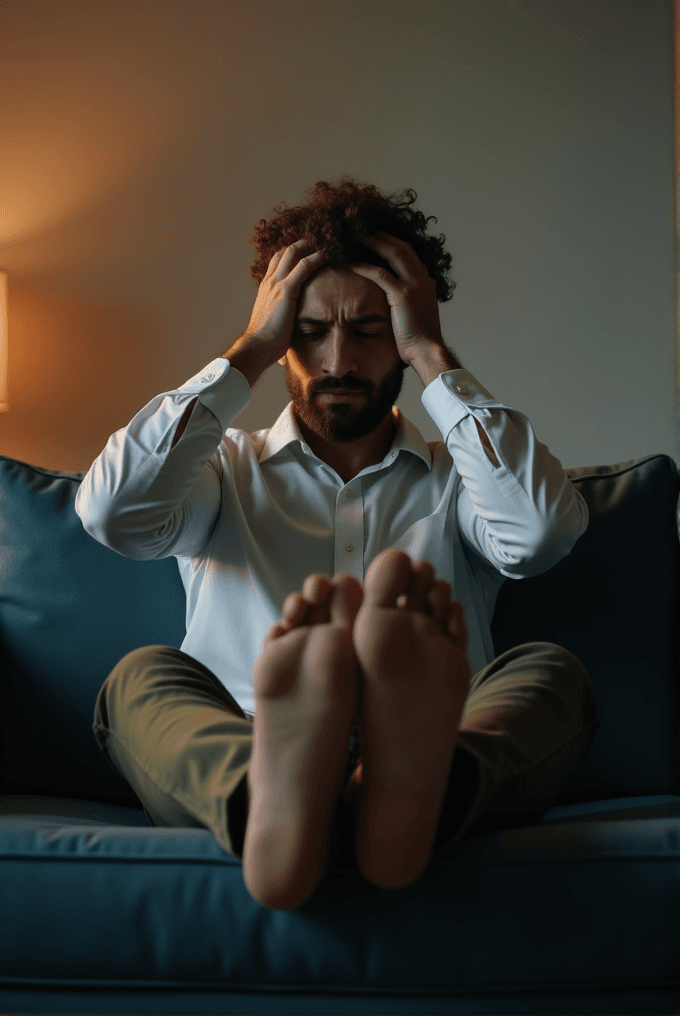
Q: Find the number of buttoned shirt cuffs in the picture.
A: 2